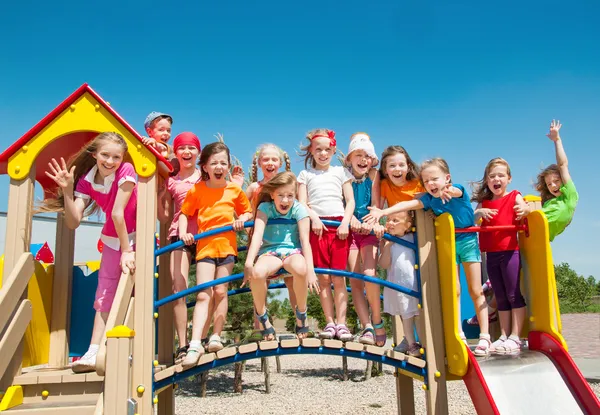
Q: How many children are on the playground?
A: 13